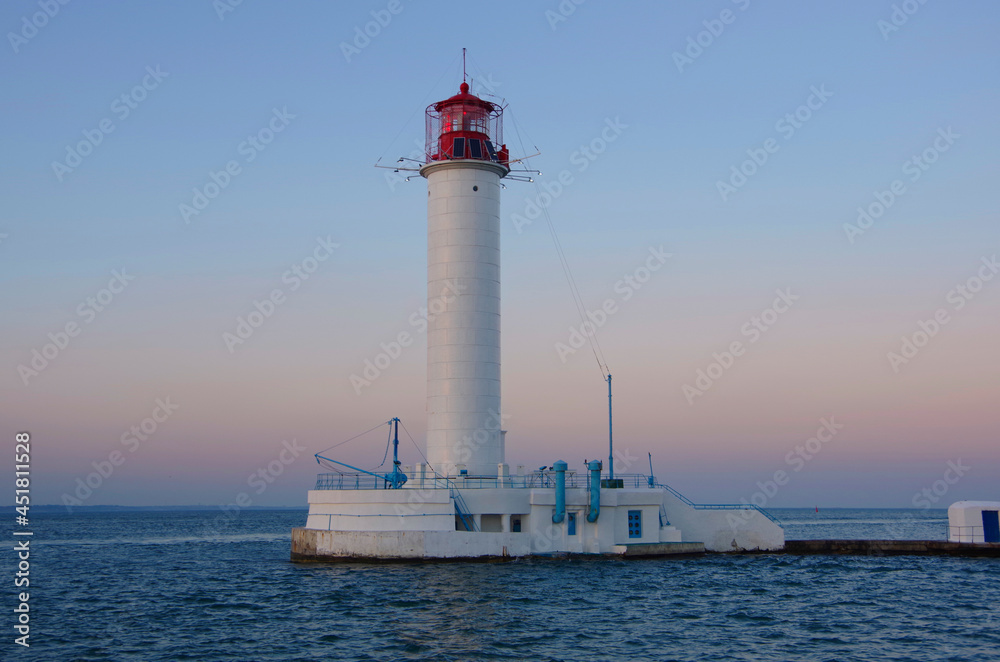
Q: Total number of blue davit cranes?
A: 1